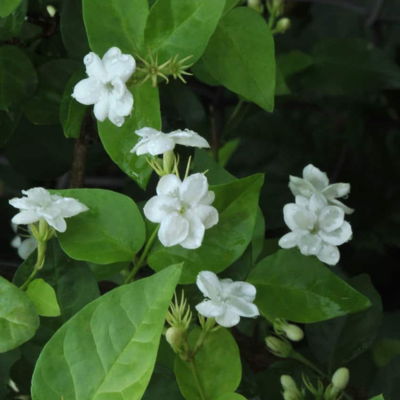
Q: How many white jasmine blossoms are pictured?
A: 7